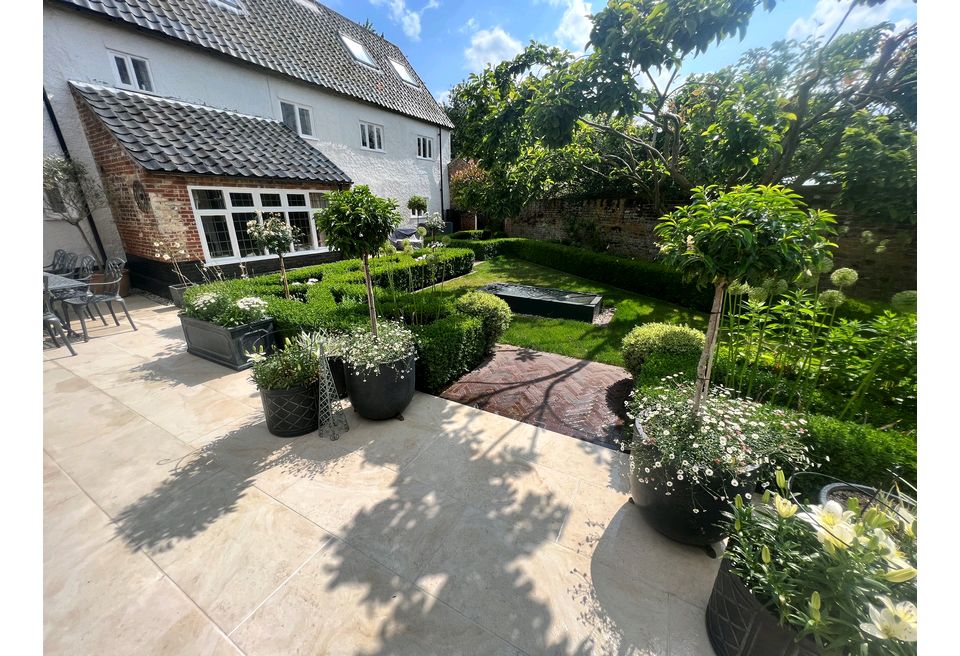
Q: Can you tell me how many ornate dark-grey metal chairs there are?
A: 5